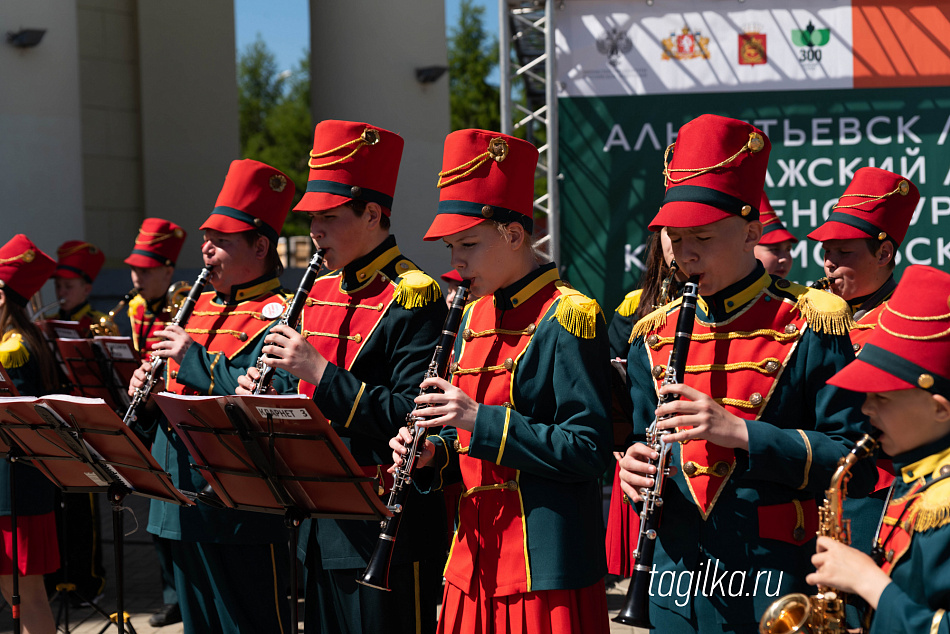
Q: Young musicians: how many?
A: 12